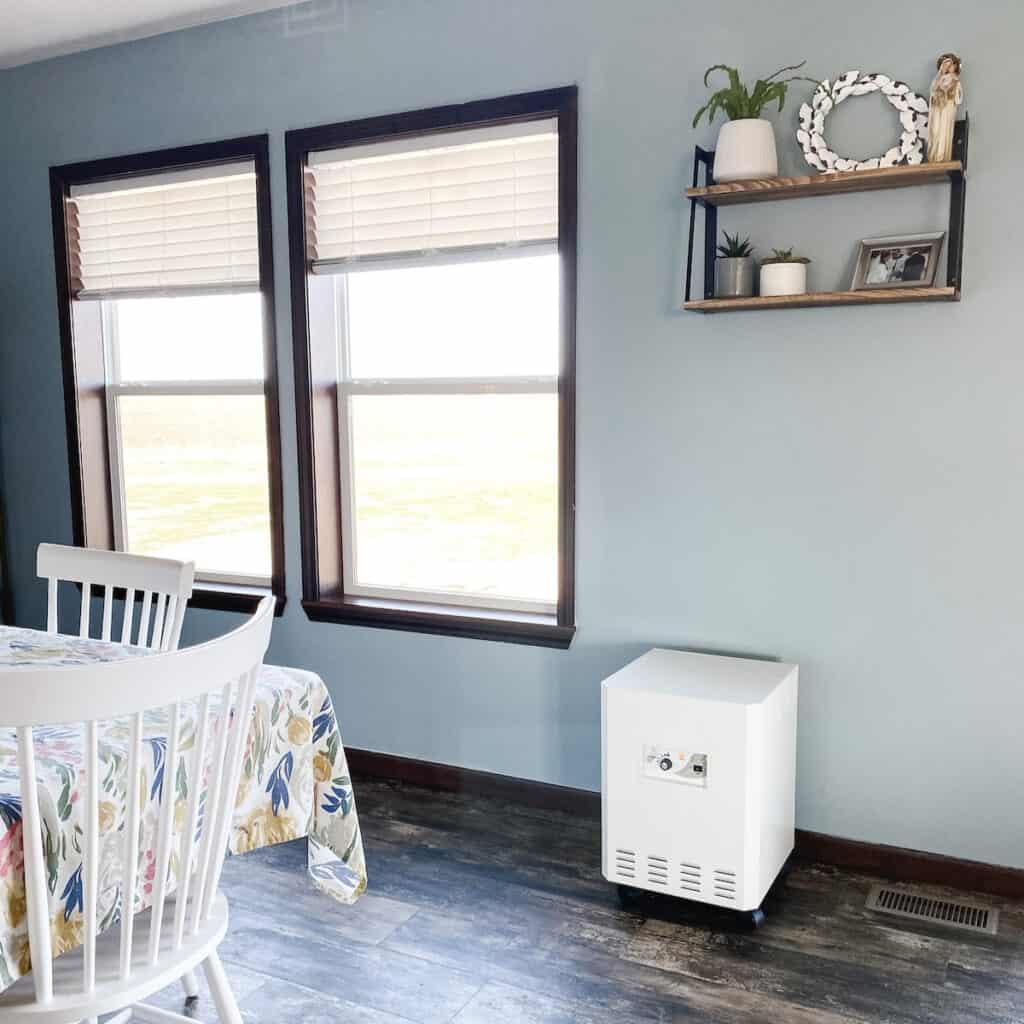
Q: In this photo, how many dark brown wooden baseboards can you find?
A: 1